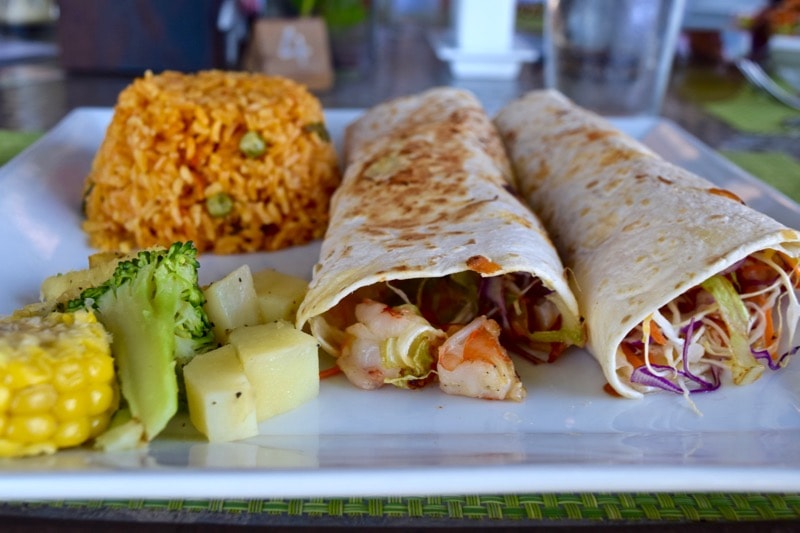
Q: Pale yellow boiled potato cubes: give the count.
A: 4